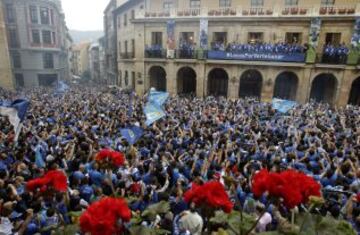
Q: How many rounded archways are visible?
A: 7